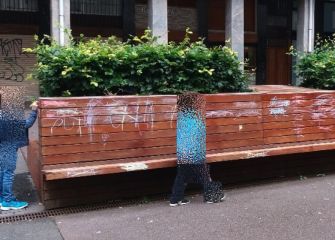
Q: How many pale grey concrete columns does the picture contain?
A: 4